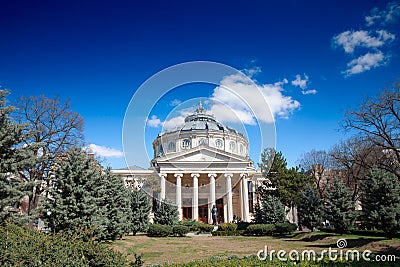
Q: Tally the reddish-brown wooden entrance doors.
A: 3